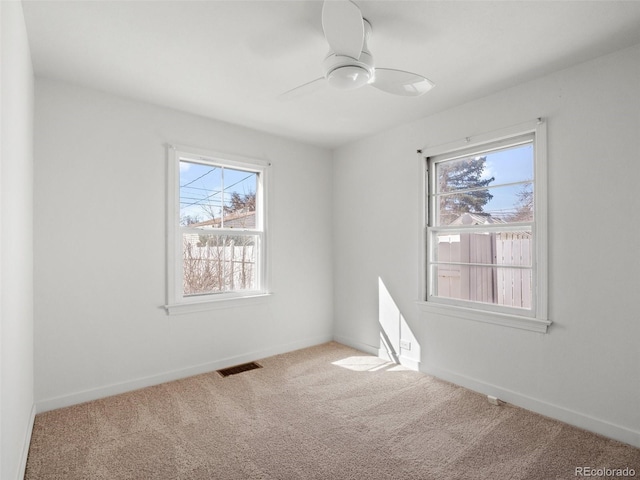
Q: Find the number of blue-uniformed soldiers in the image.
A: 0